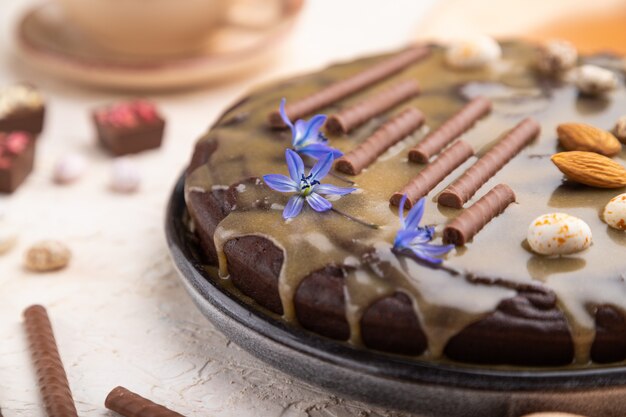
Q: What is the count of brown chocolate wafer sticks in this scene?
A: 9